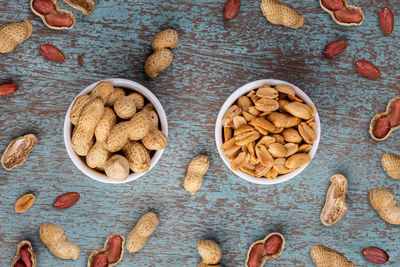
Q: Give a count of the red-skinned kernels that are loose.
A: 8